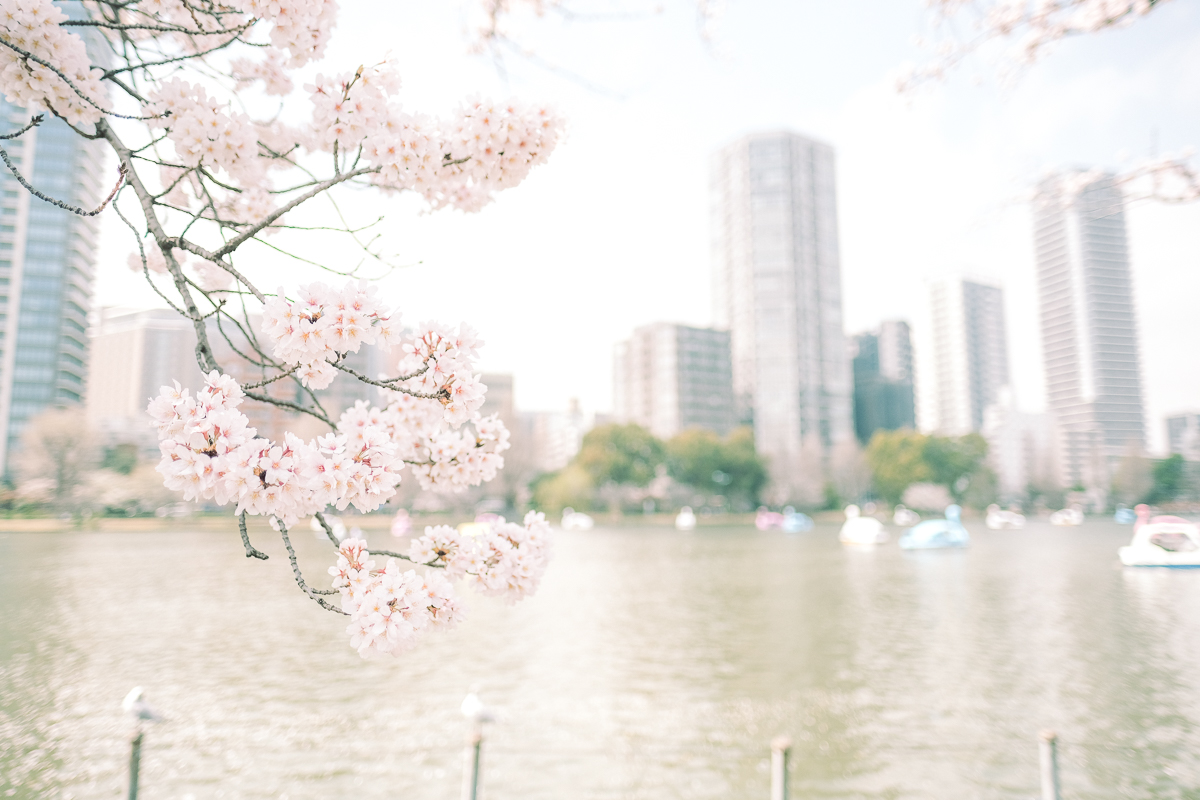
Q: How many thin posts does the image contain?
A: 4